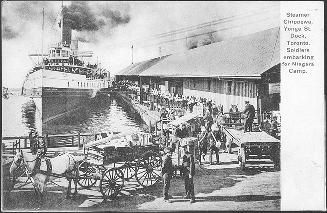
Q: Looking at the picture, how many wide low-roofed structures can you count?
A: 1